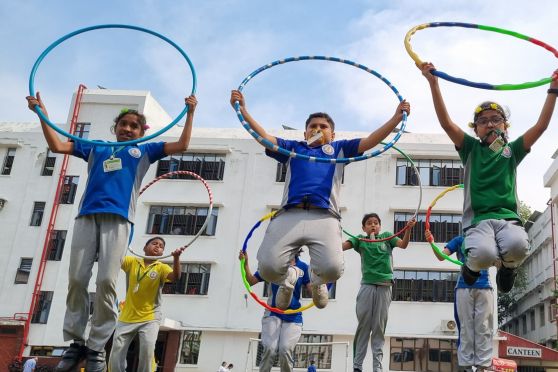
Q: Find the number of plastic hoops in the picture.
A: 7